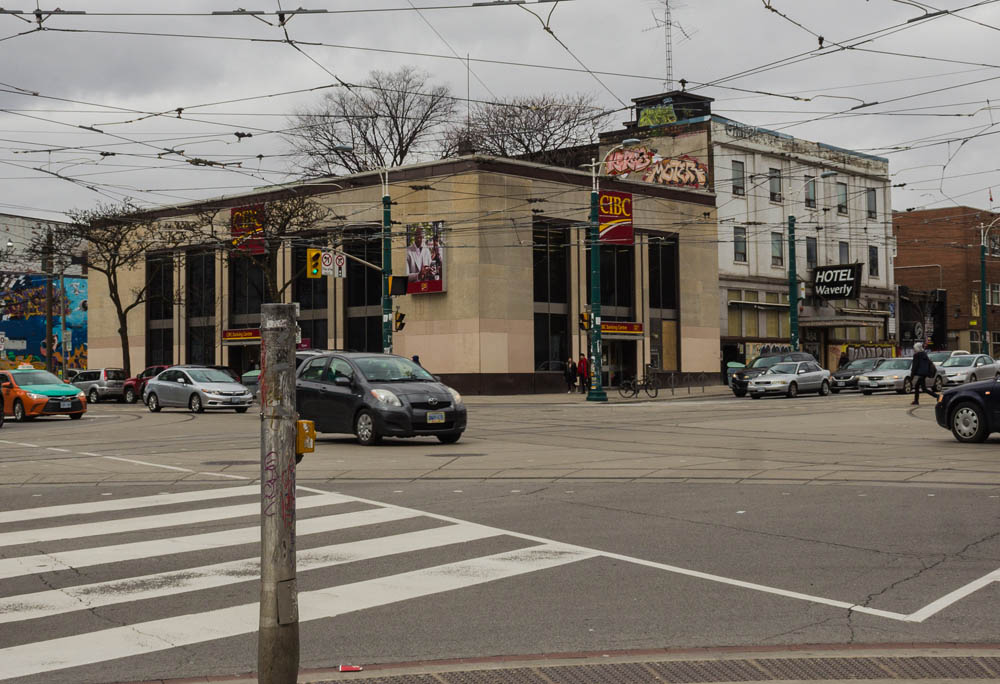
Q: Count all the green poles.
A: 4